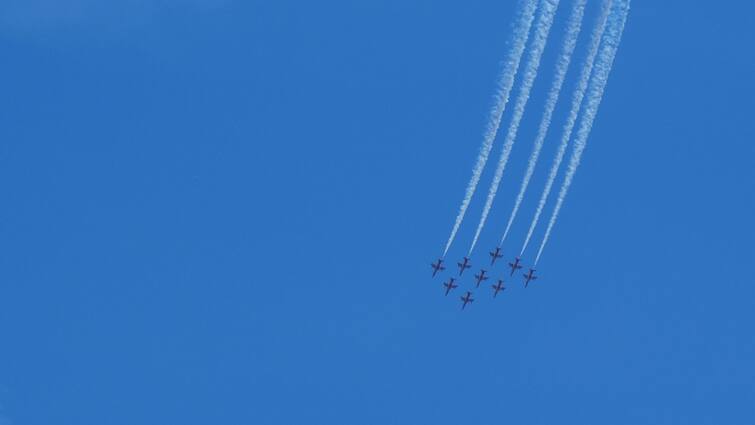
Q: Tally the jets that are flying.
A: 9